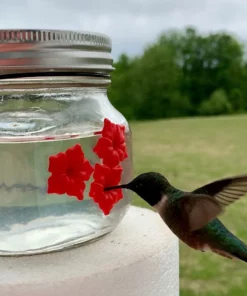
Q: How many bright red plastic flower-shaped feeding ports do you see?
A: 3